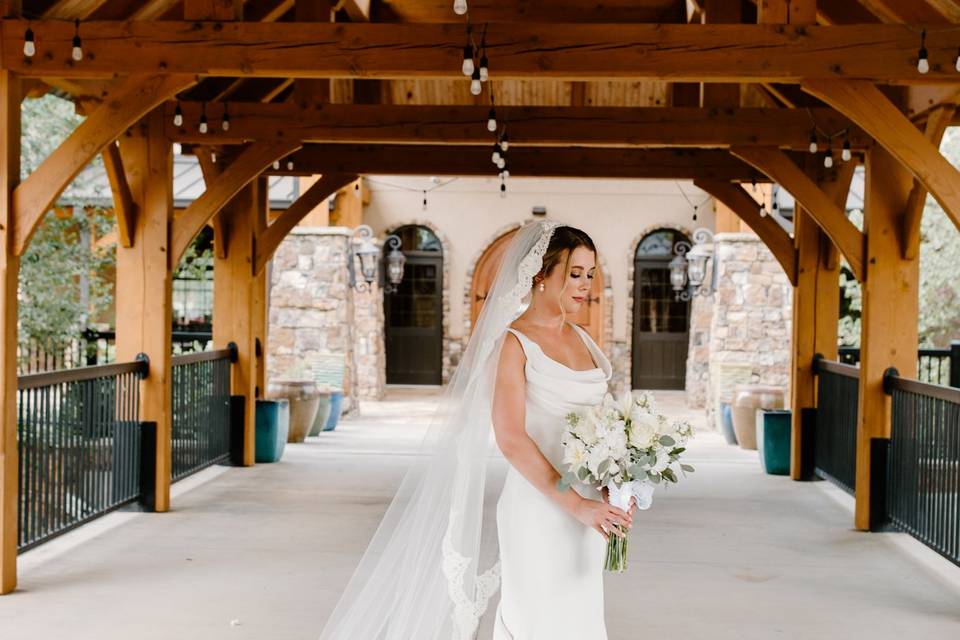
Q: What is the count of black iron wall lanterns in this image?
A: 4